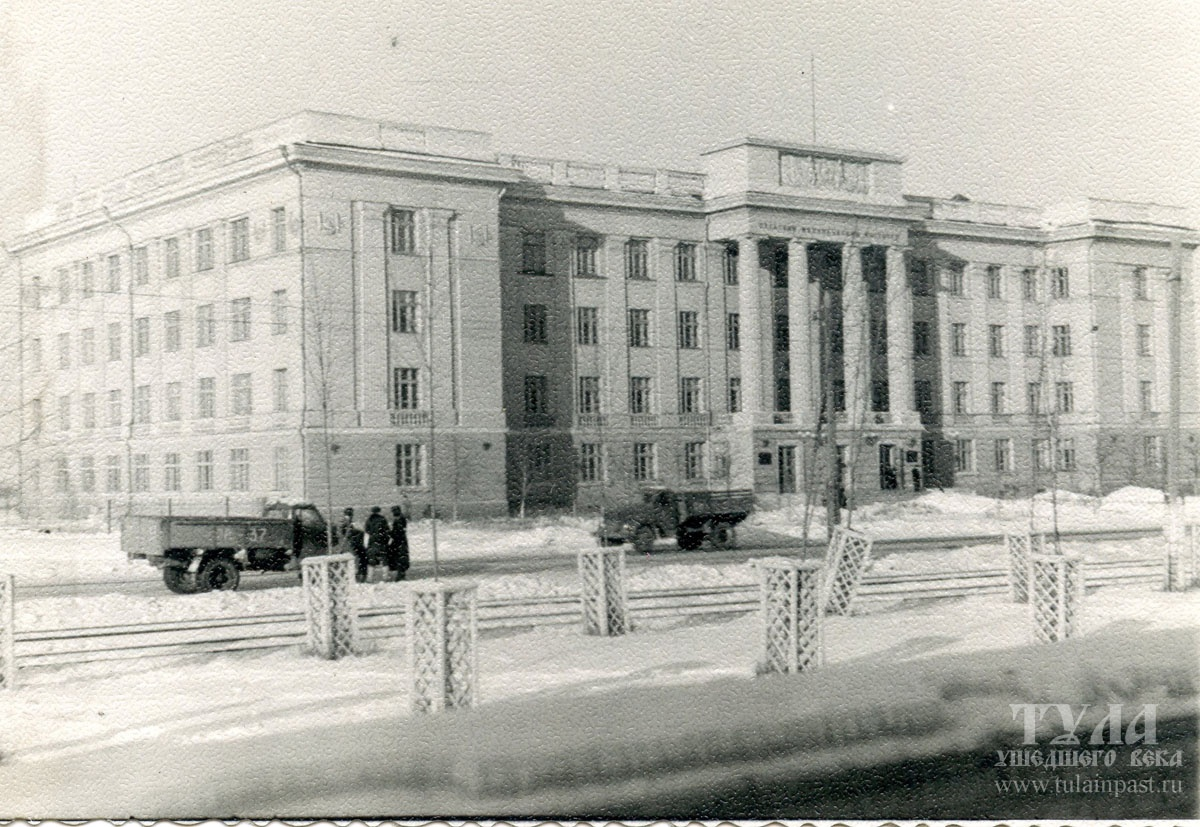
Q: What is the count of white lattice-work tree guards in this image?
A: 8